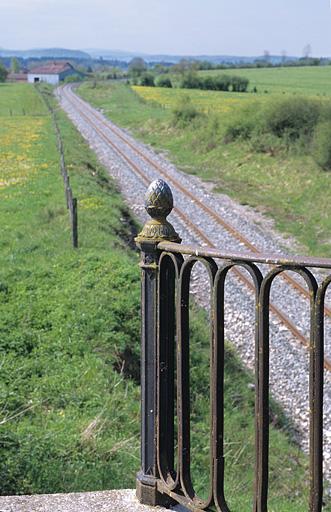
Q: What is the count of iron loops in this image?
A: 5